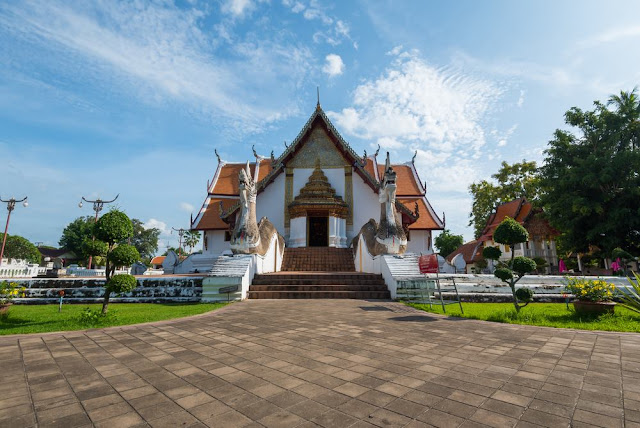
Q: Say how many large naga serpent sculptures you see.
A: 2